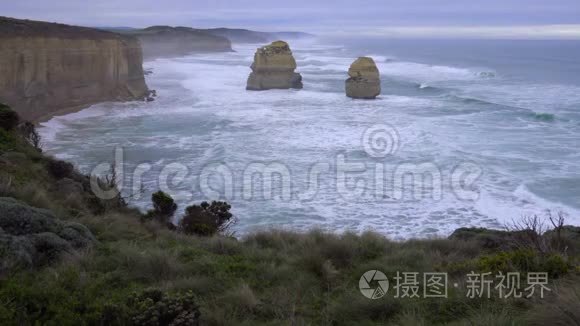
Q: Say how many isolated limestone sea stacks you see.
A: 2